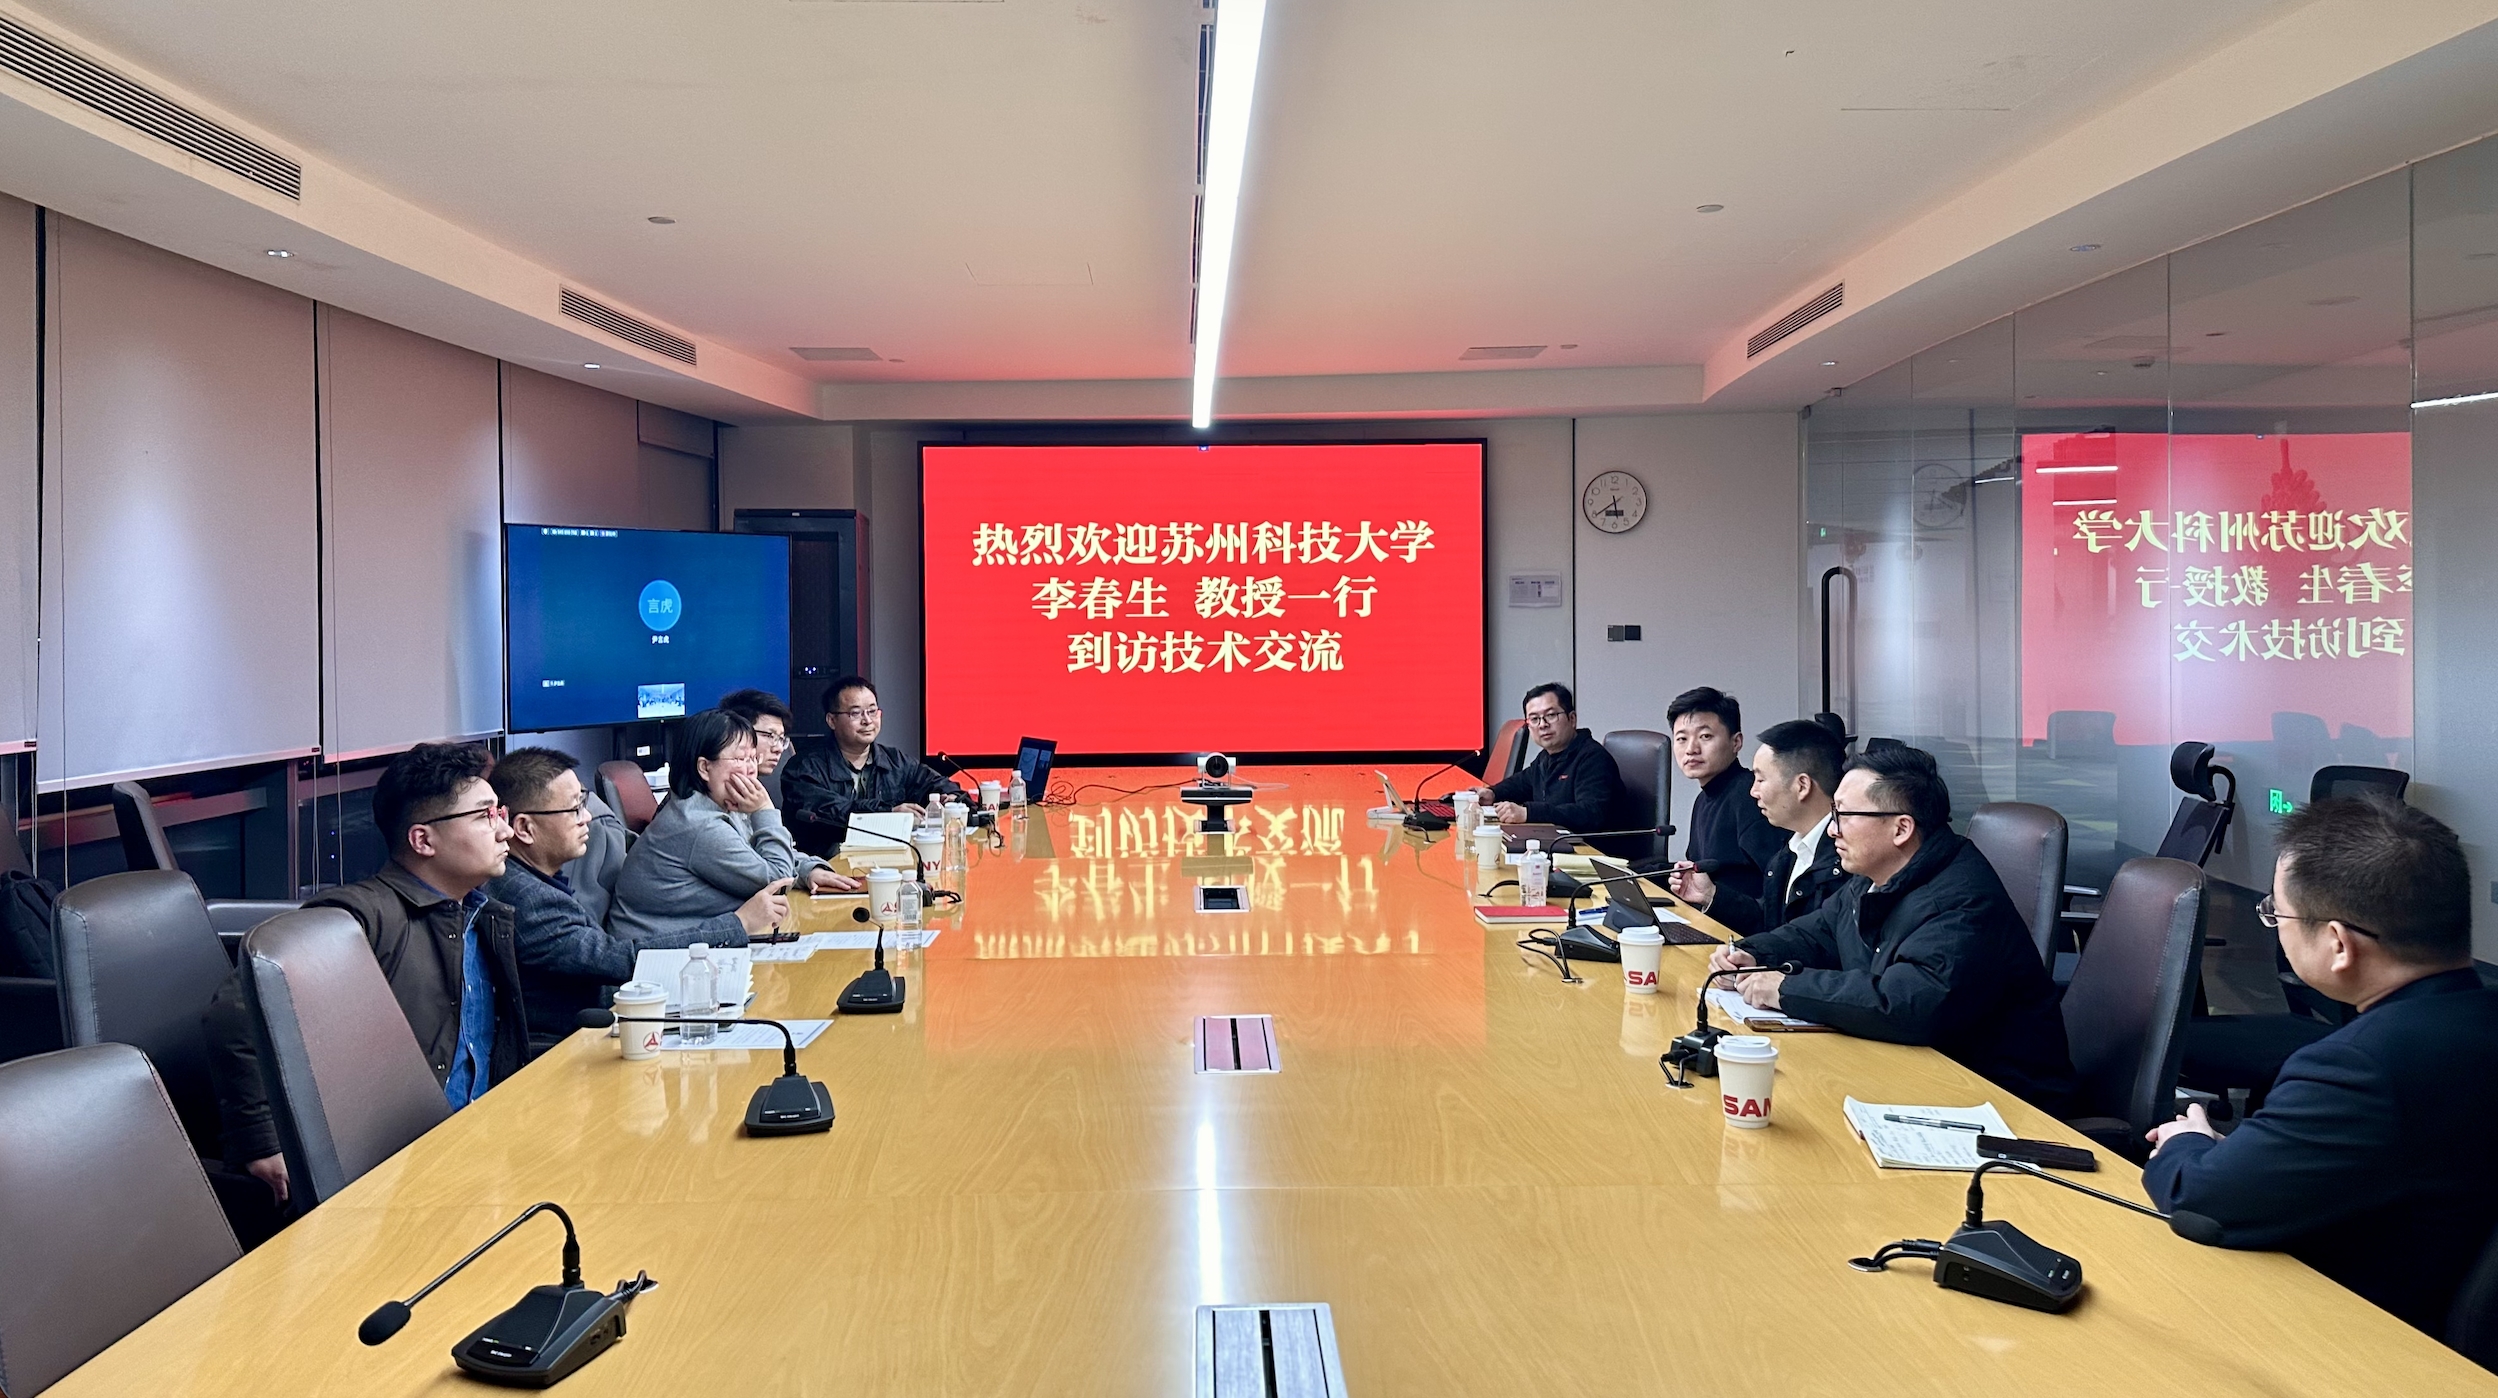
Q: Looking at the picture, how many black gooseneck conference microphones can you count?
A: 10